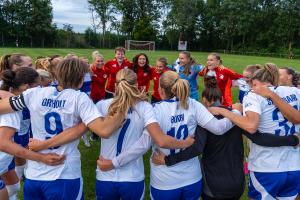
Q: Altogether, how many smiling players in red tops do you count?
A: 5